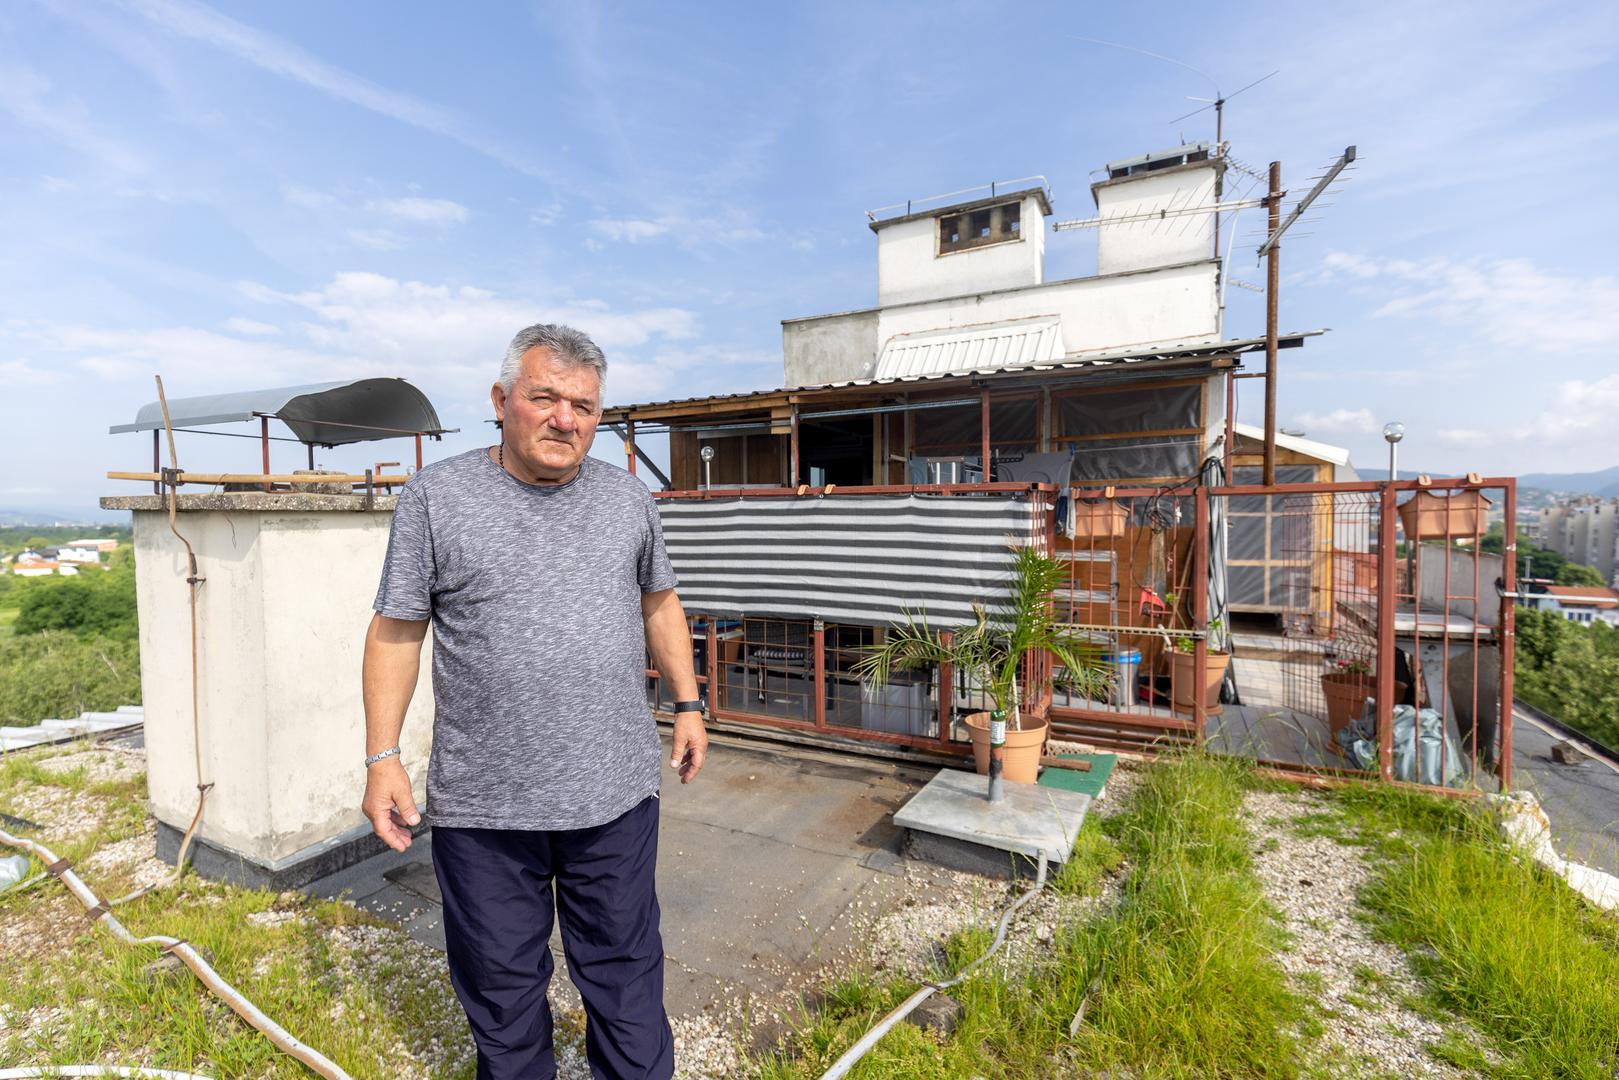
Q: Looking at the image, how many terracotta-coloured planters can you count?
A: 5